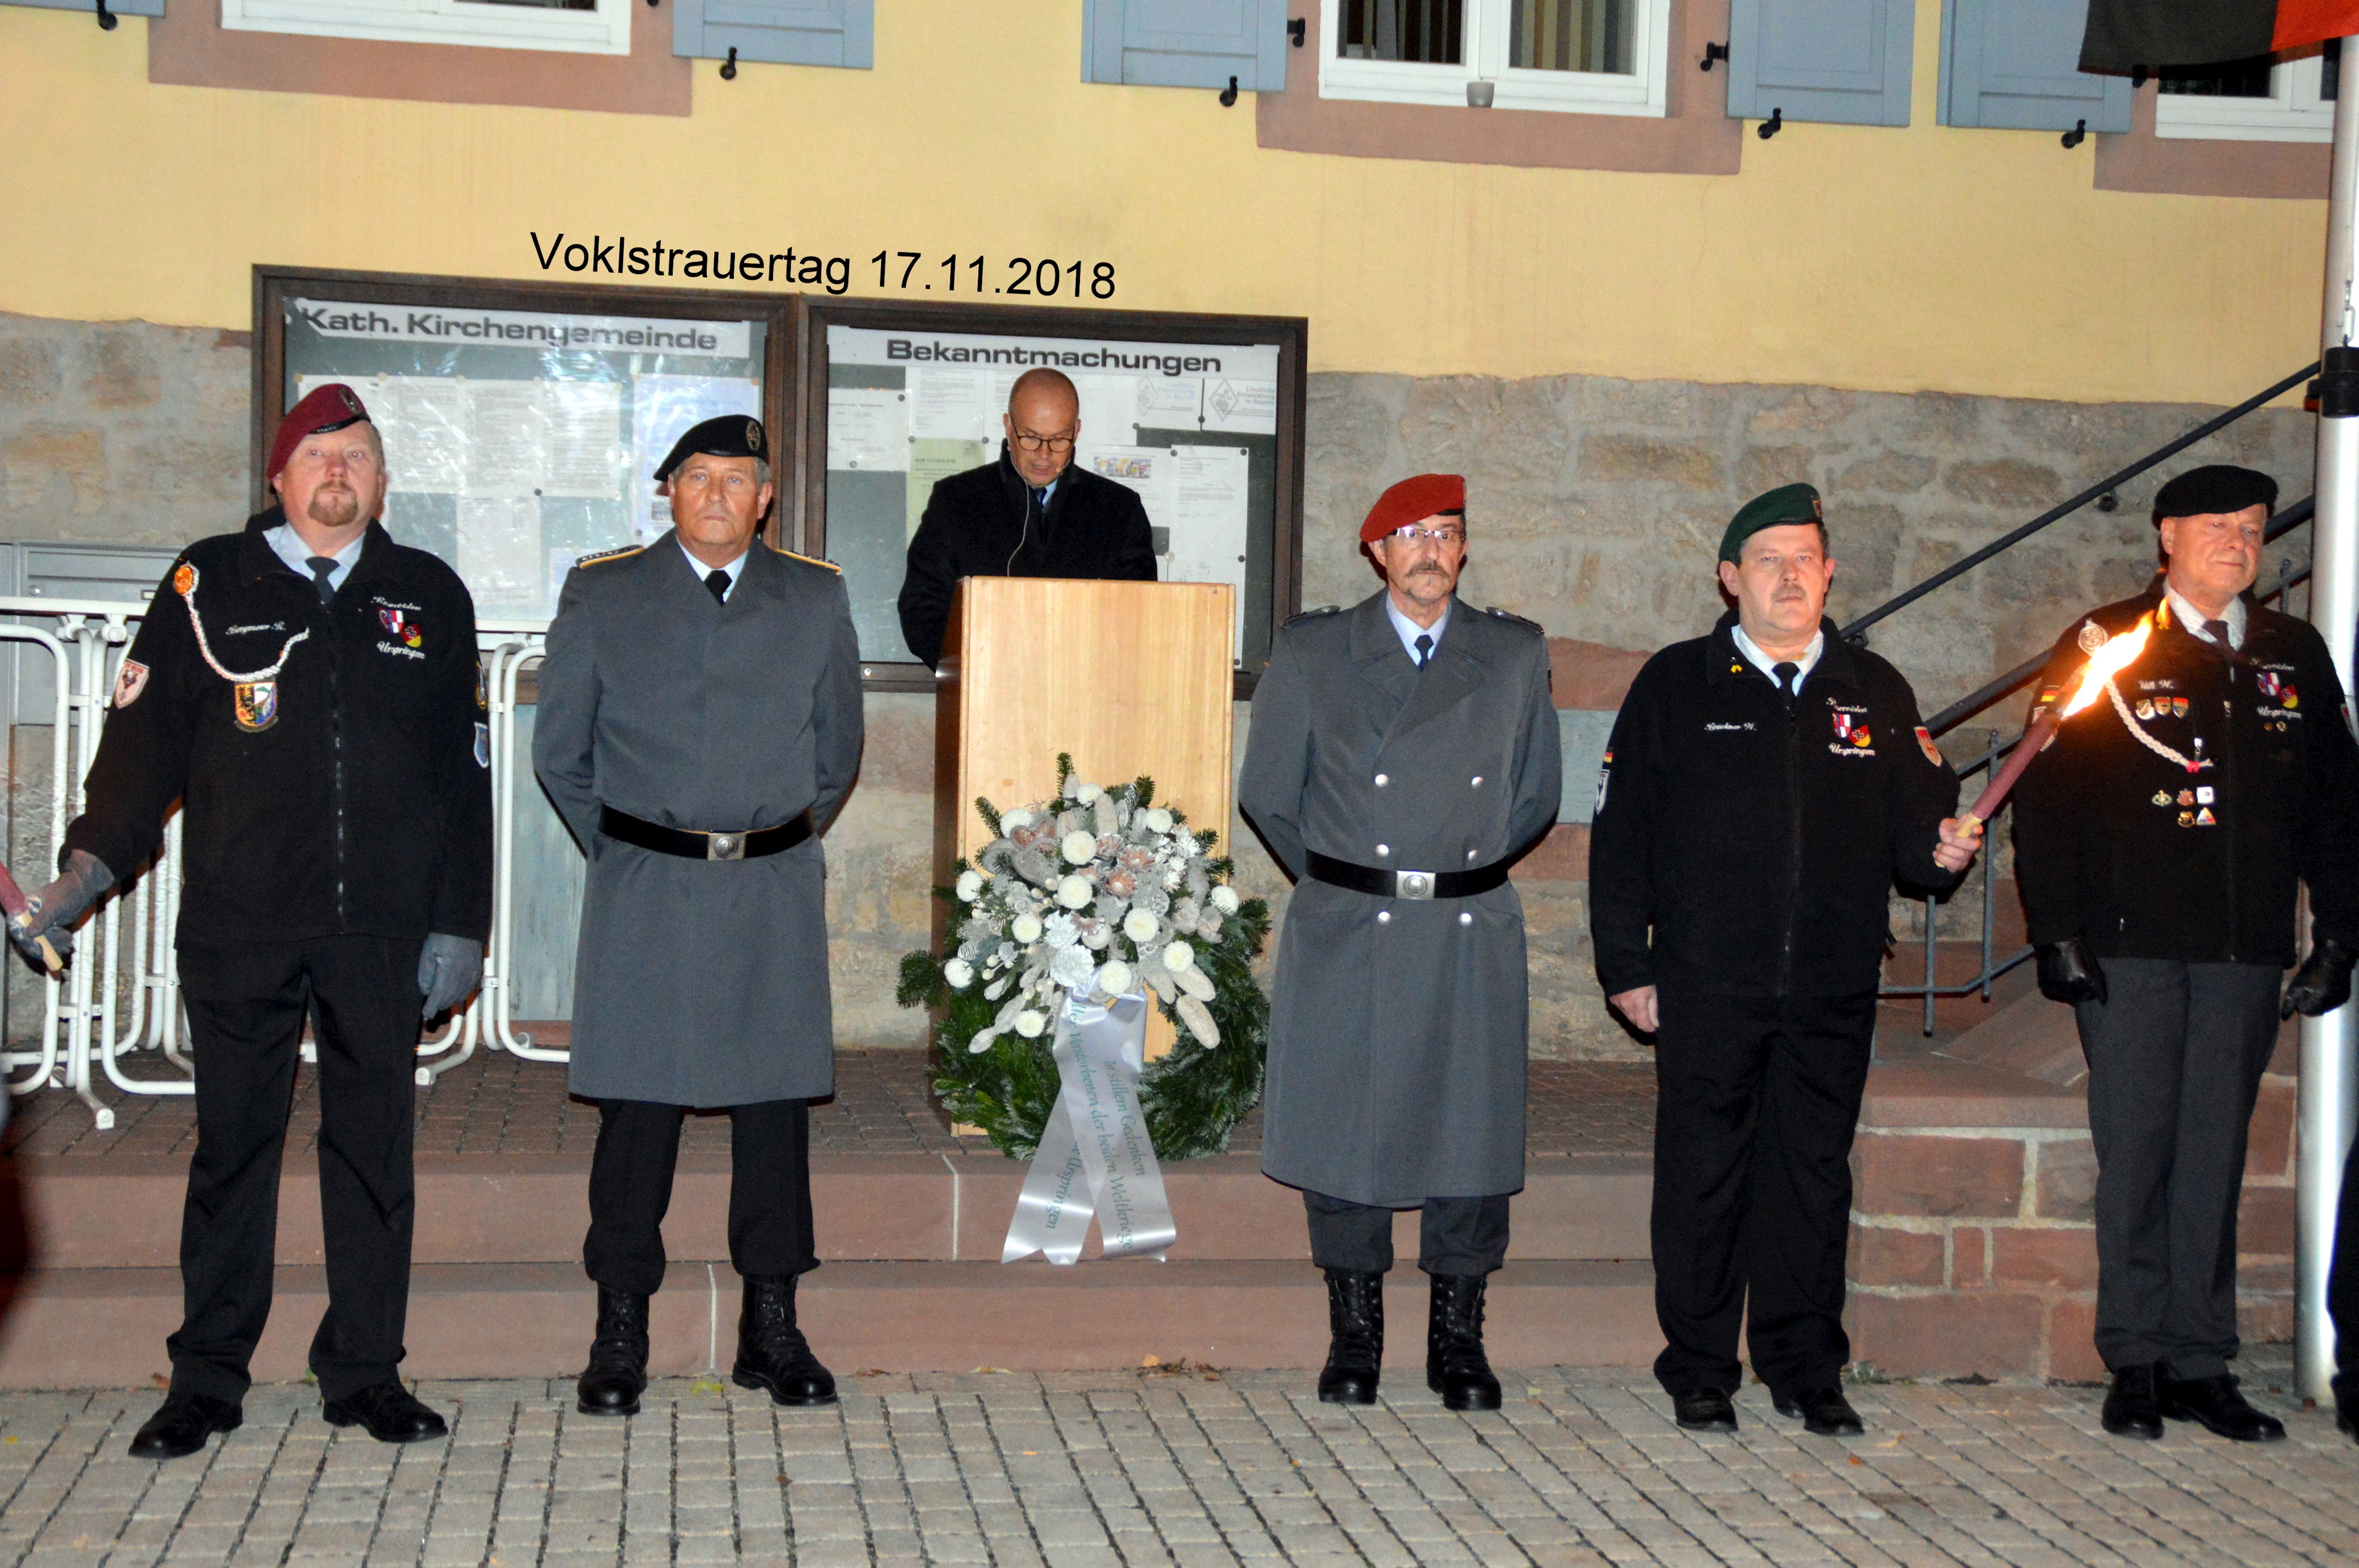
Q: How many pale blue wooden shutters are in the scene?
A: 5